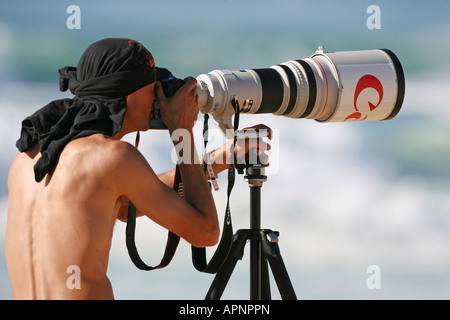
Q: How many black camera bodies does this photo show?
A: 1